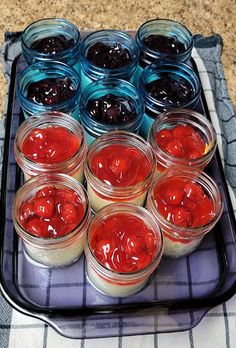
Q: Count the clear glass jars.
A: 6